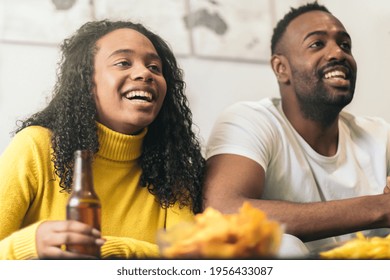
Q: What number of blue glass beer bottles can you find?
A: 0